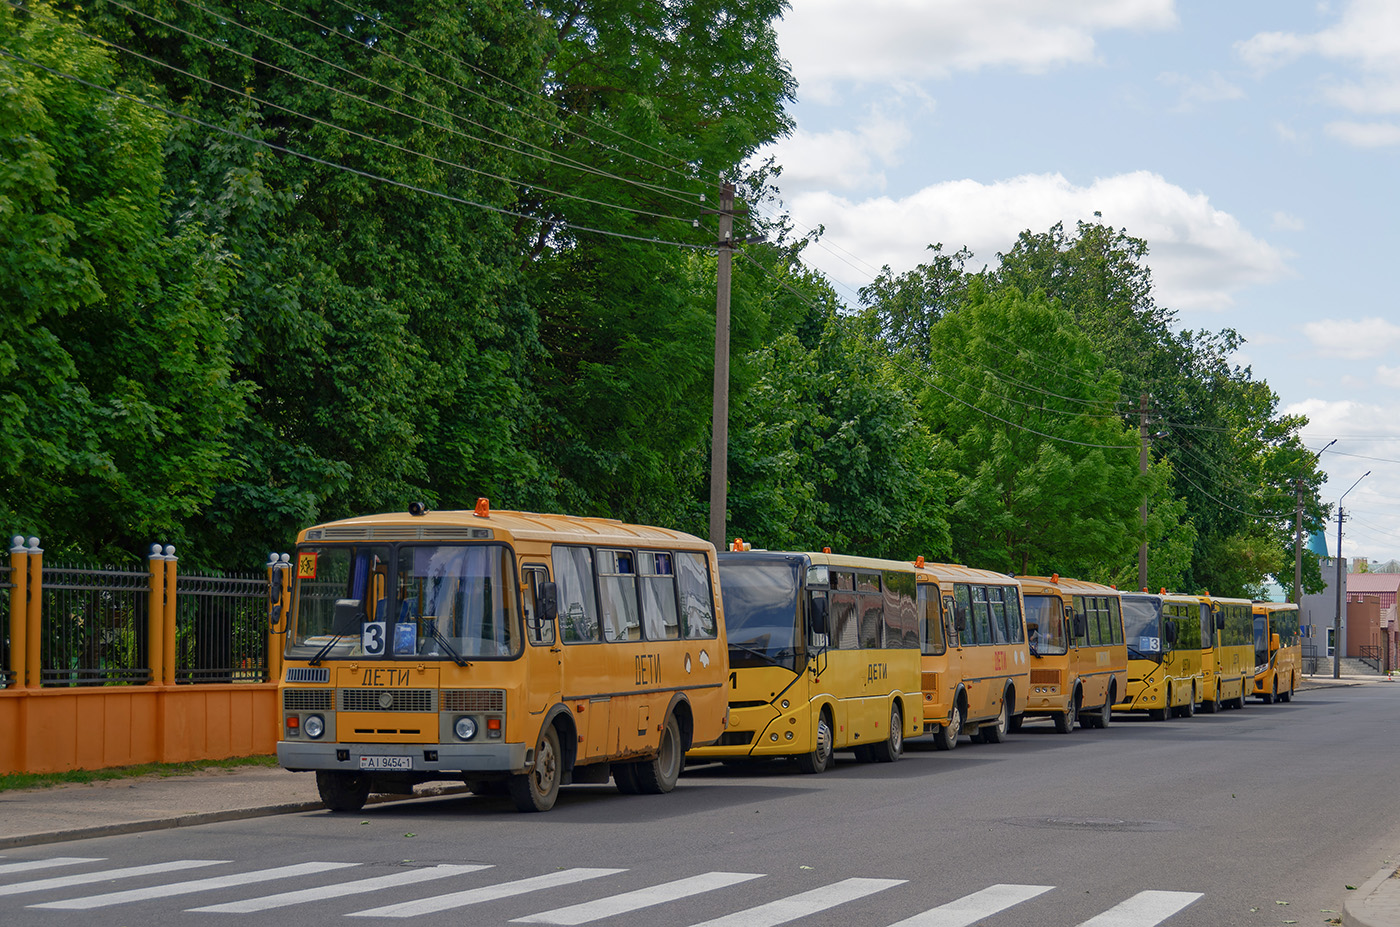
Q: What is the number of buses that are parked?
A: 7